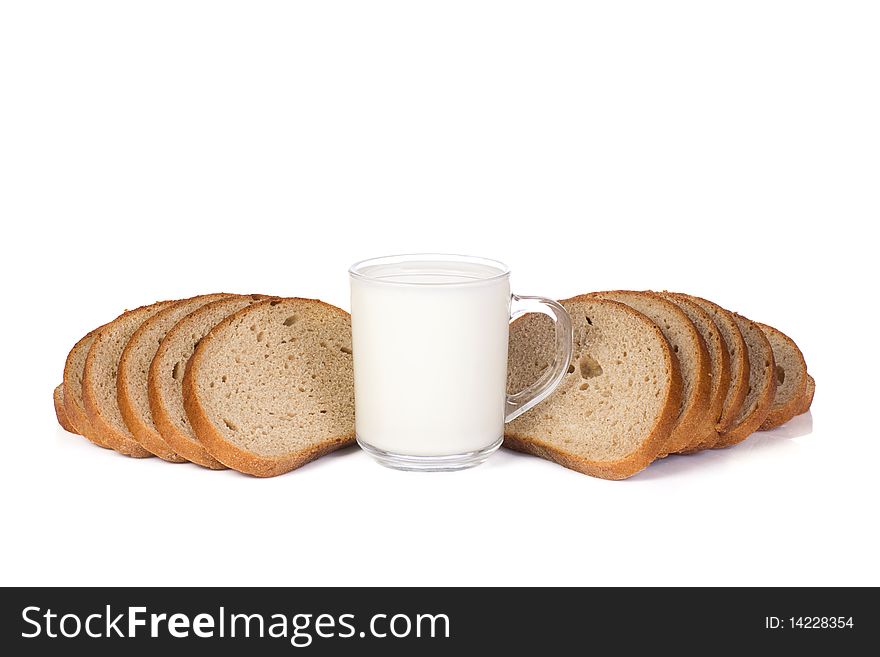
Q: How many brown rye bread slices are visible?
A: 13